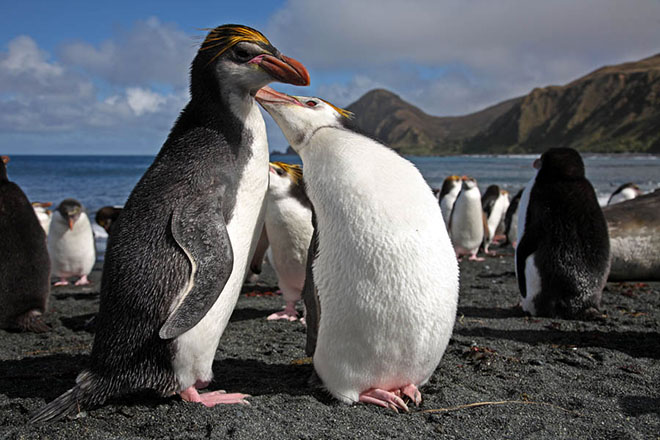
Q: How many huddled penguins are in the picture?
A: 2